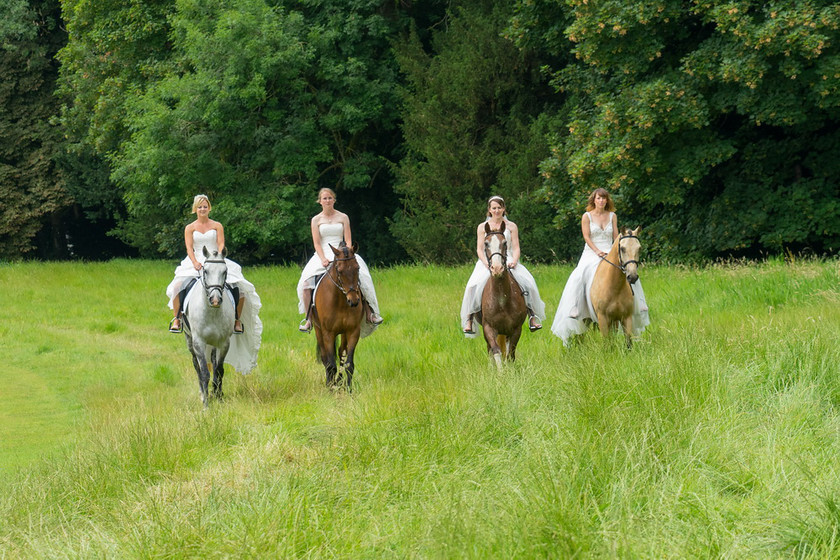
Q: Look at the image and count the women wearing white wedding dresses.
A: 4